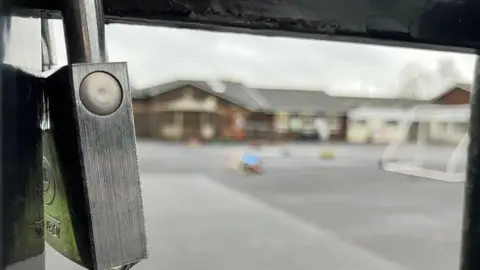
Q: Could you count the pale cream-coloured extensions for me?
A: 1